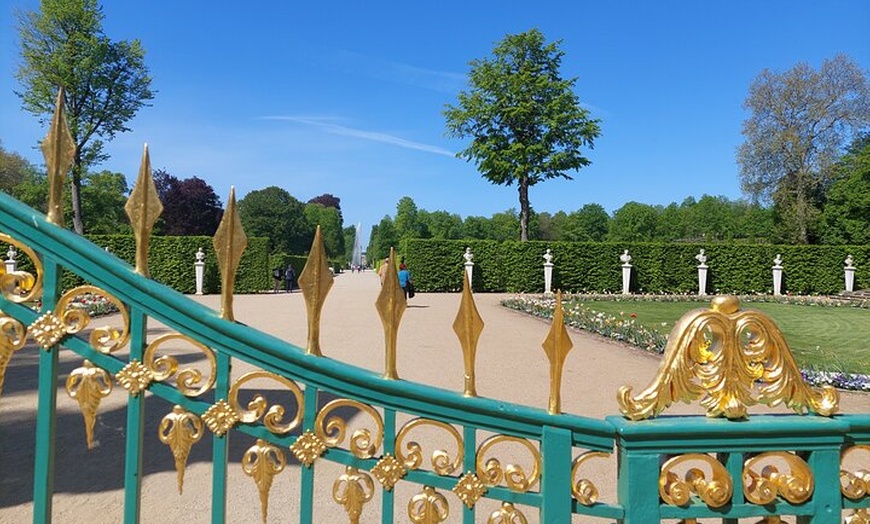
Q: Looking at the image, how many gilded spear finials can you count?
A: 7